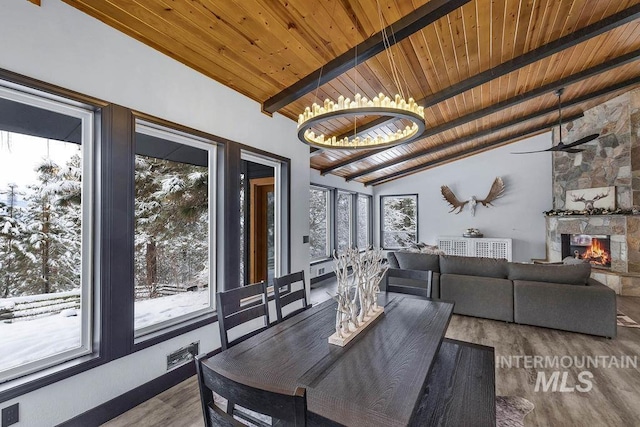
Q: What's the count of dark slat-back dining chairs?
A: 4